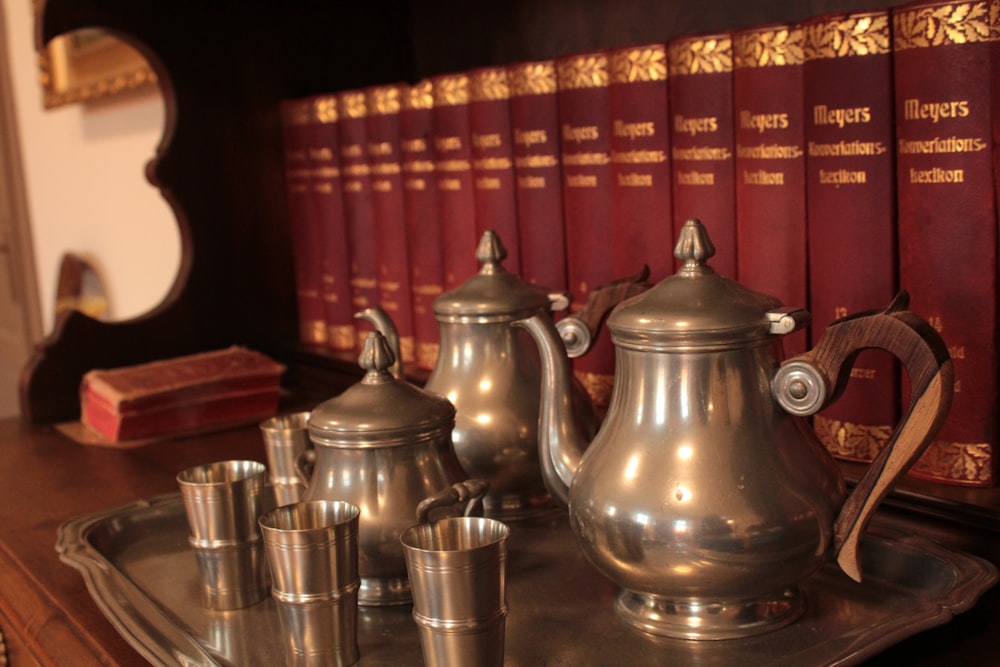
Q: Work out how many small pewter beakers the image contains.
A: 4